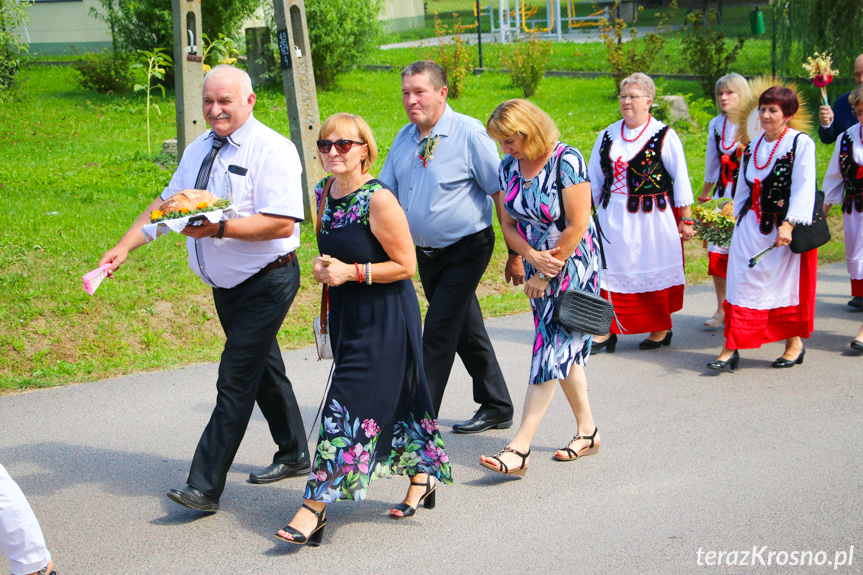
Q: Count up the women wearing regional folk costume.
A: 4